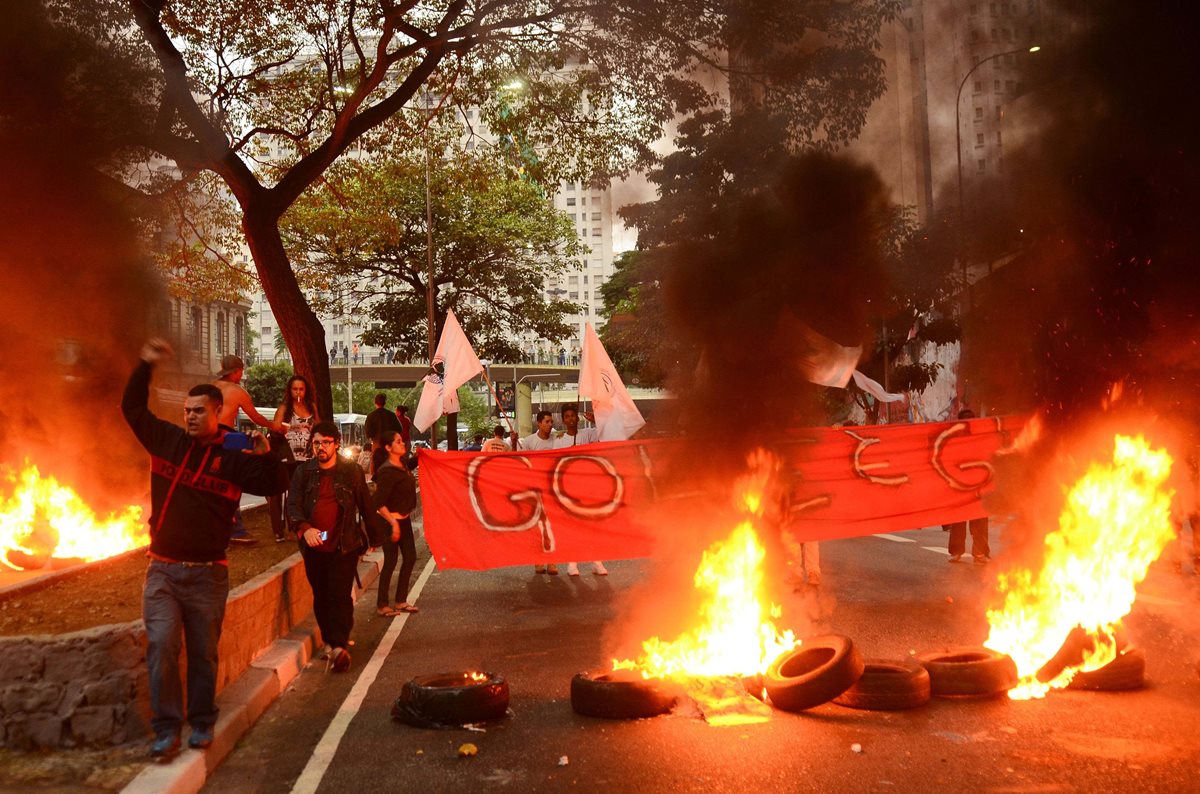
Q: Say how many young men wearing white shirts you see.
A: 2